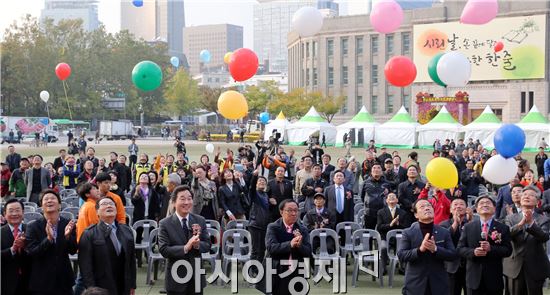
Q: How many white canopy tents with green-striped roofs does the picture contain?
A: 6